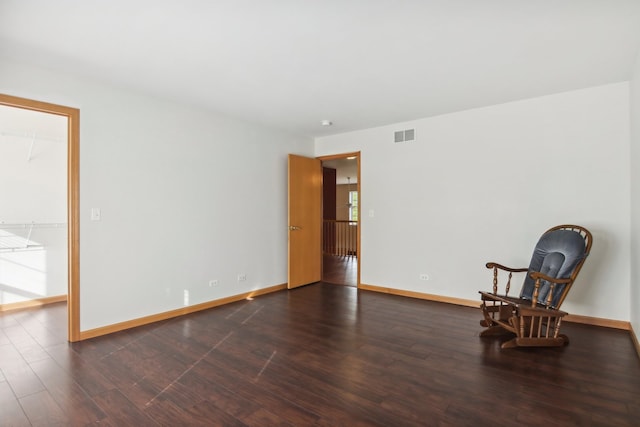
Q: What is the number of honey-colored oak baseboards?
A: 4